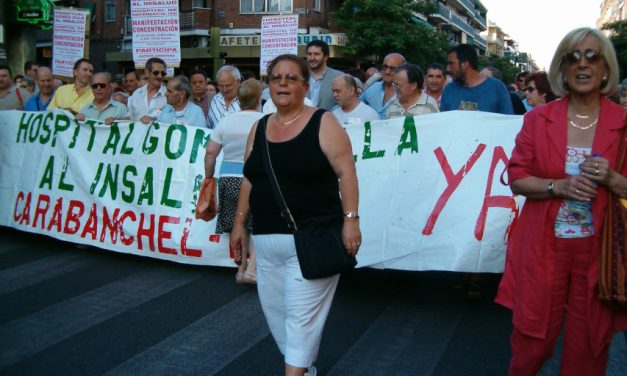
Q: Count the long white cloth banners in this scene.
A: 1